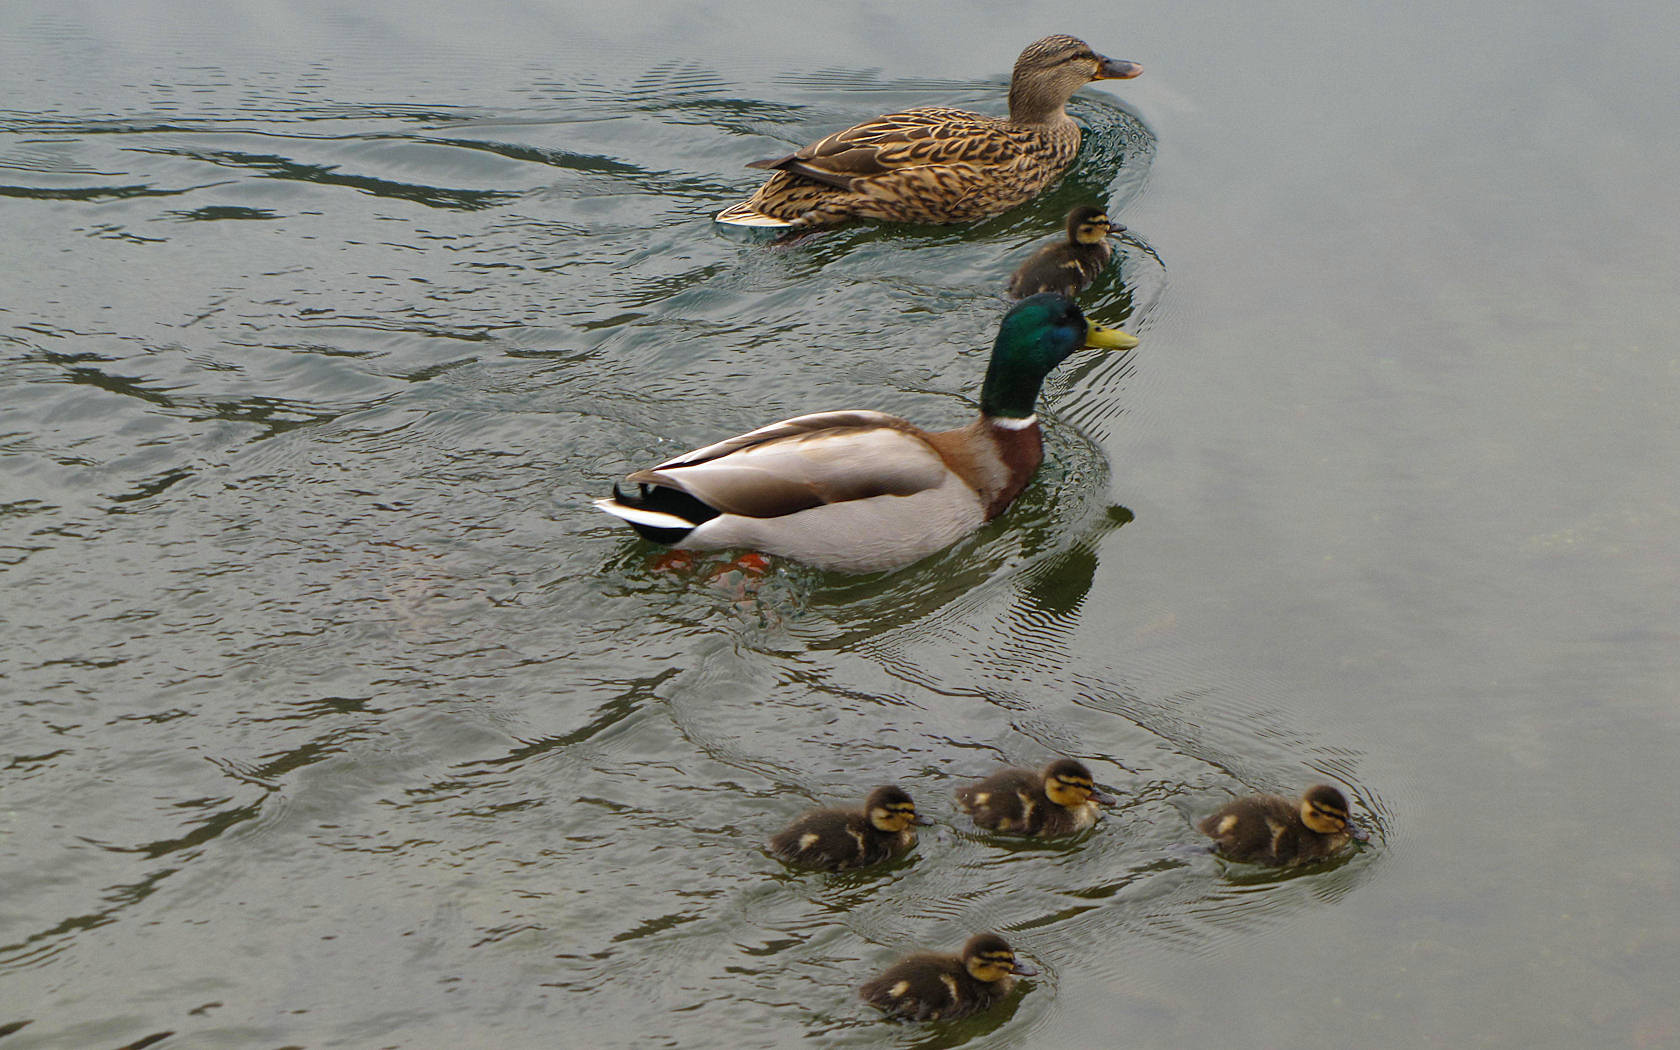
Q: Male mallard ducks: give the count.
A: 1